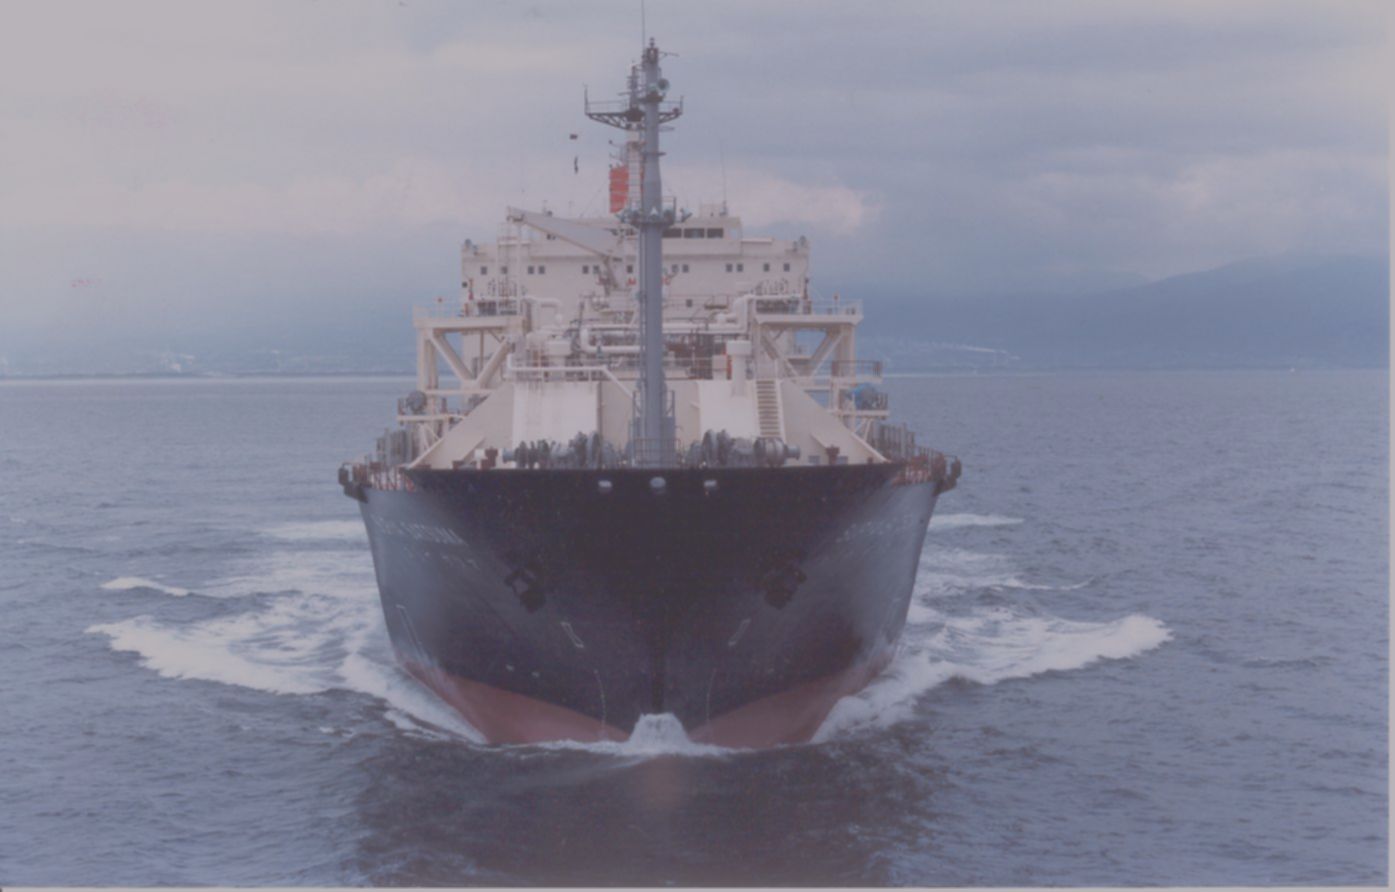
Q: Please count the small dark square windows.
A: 13